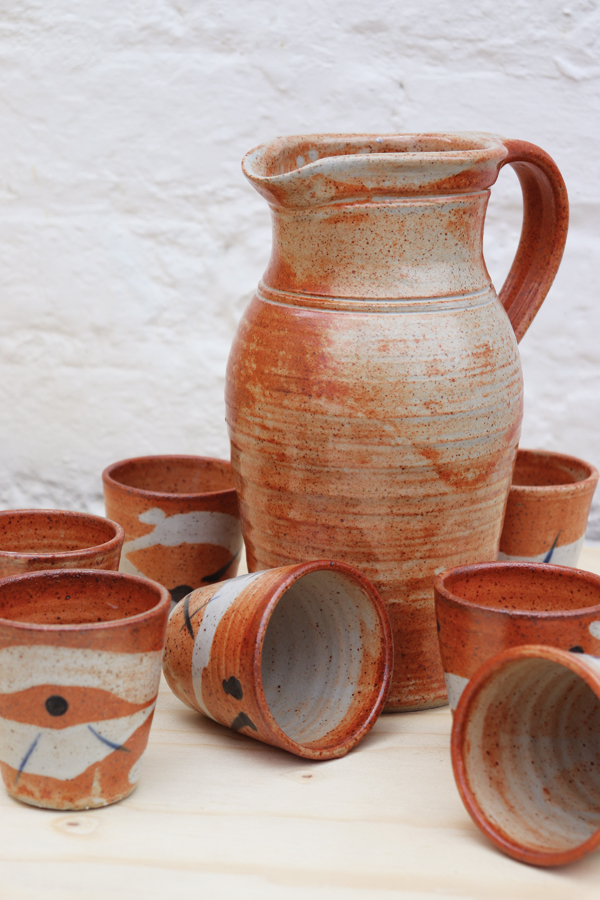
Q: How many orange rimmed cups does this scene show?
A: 7